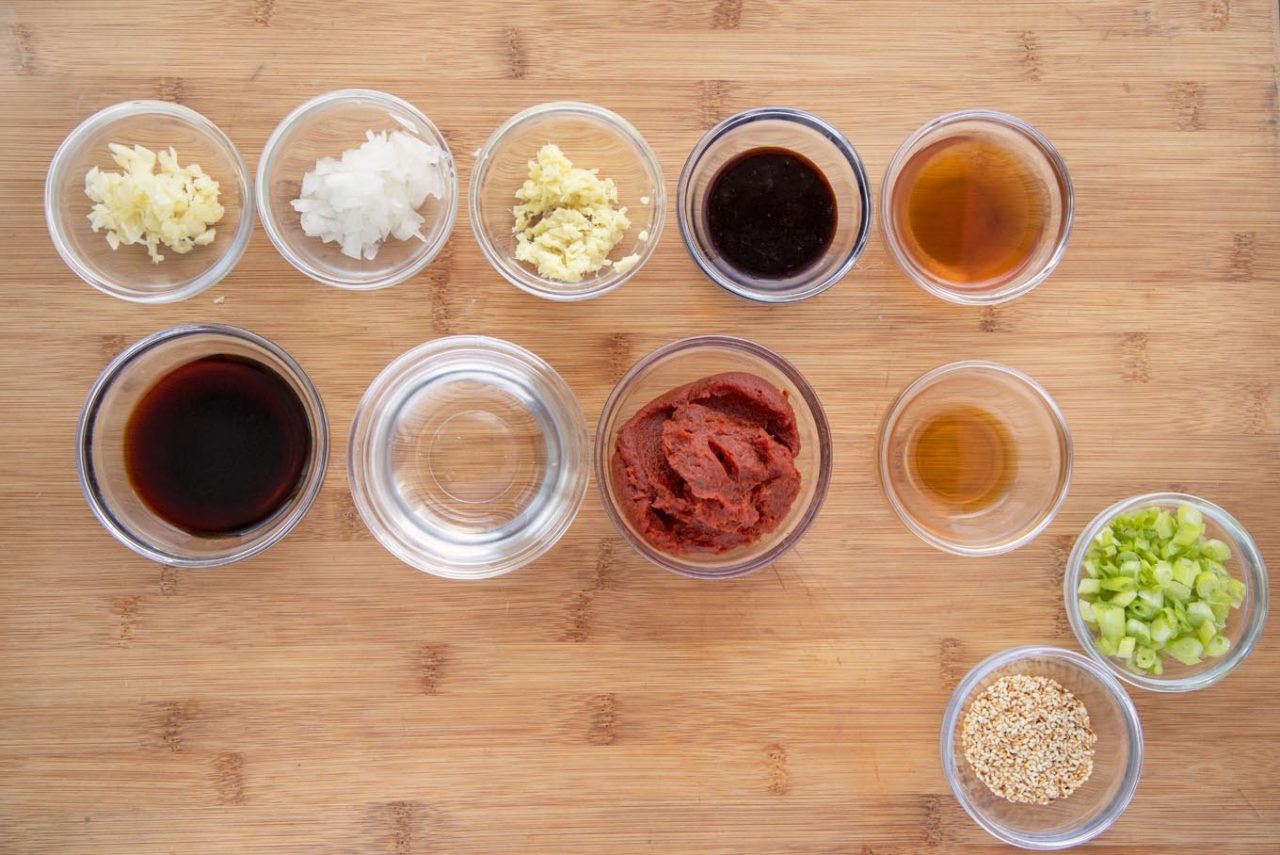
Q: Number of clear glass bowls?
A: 11